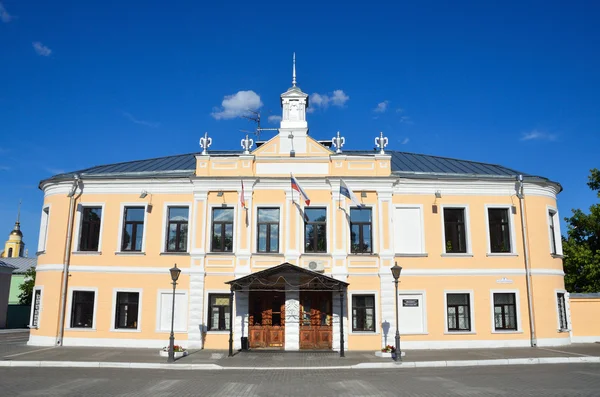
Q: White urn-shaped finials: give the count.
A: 4